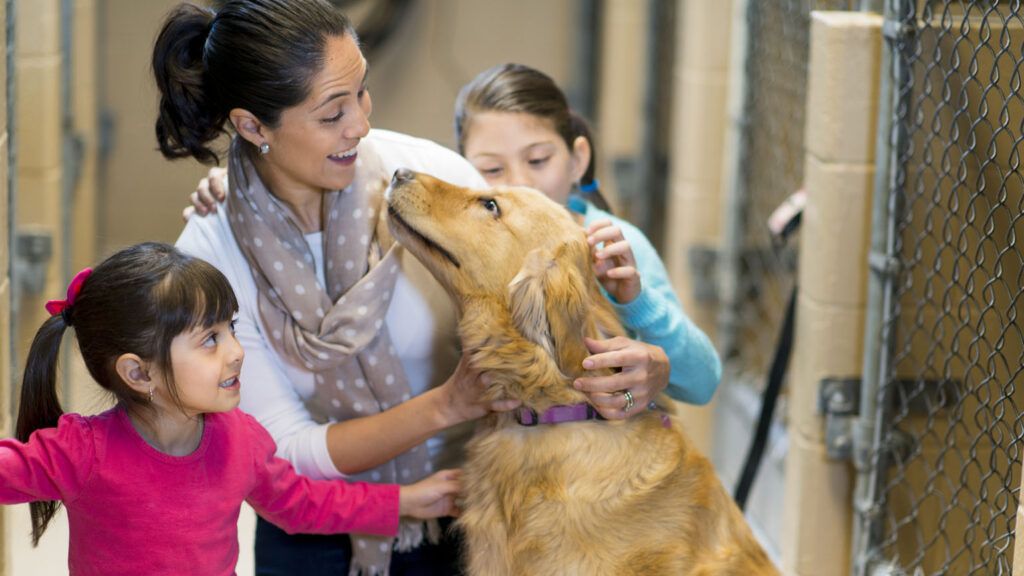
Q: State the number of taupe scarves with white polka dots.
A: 1